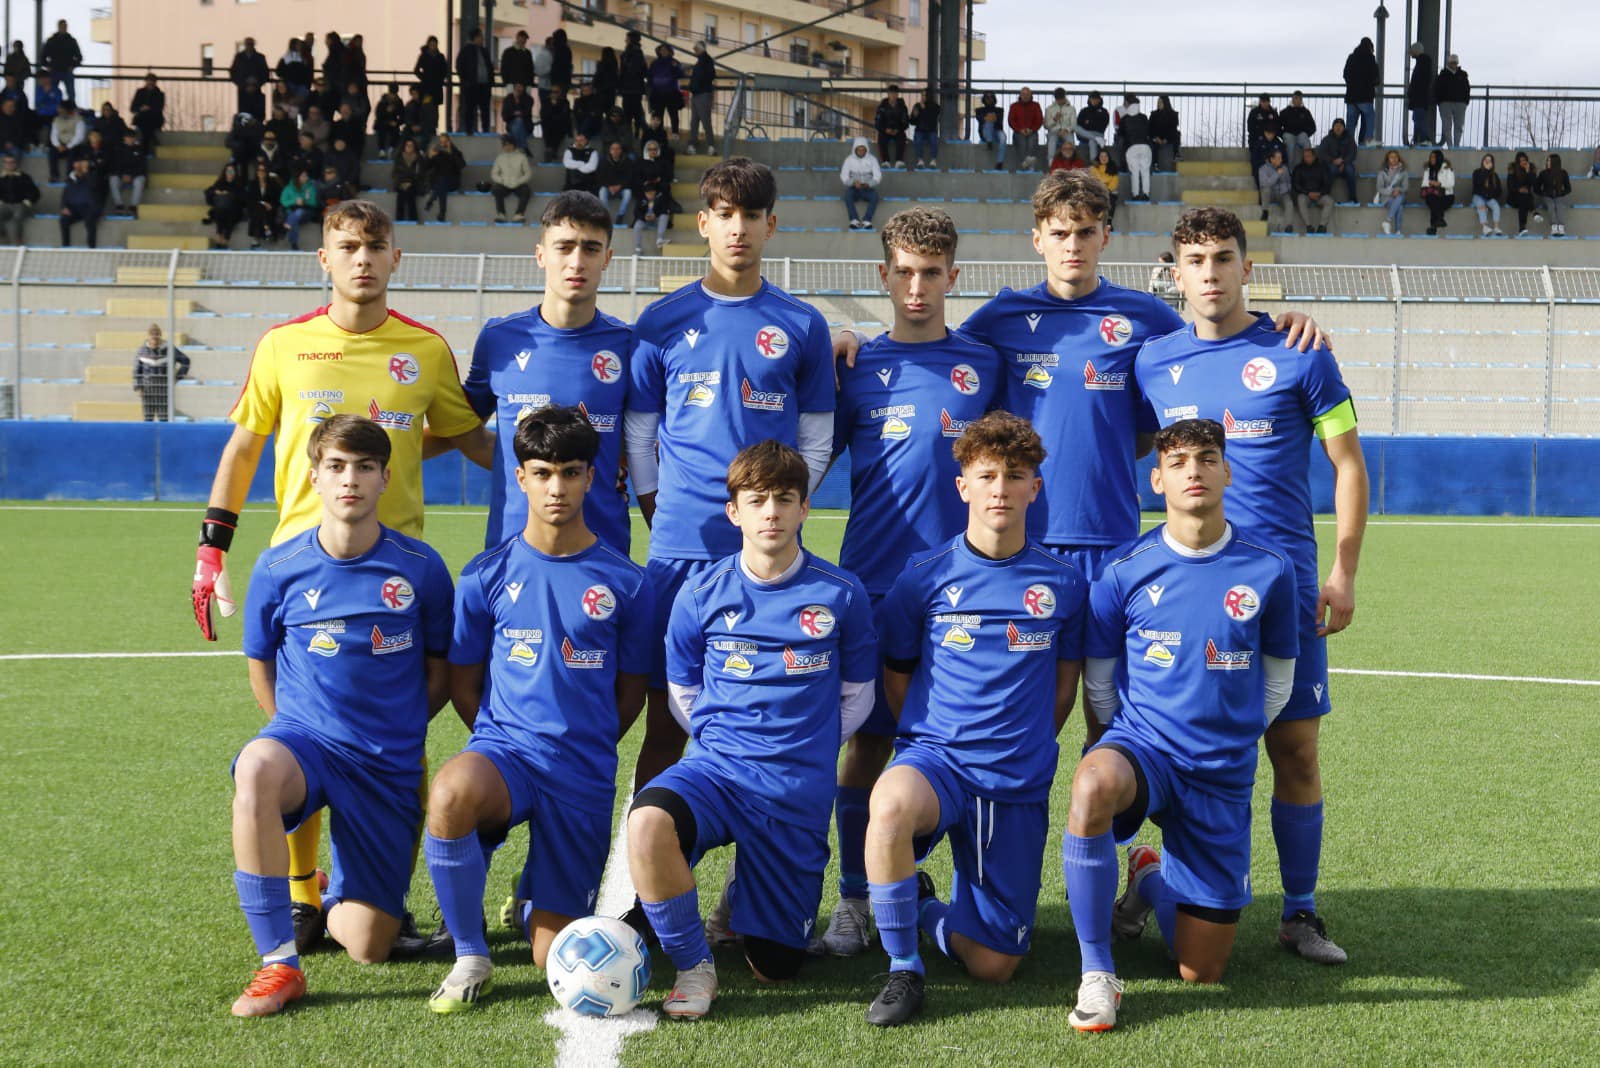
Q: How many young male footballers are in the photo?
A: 11